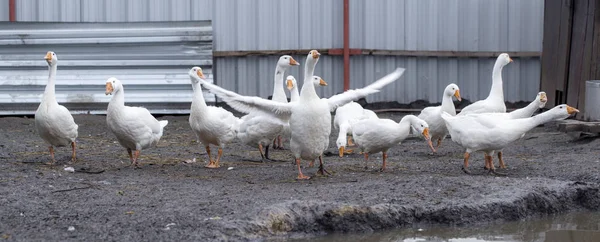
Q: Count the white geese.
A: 13